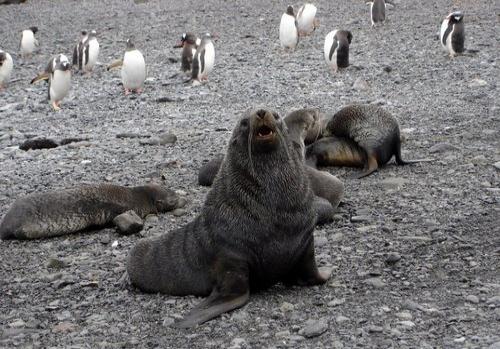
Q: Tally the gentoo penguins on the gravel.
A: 13